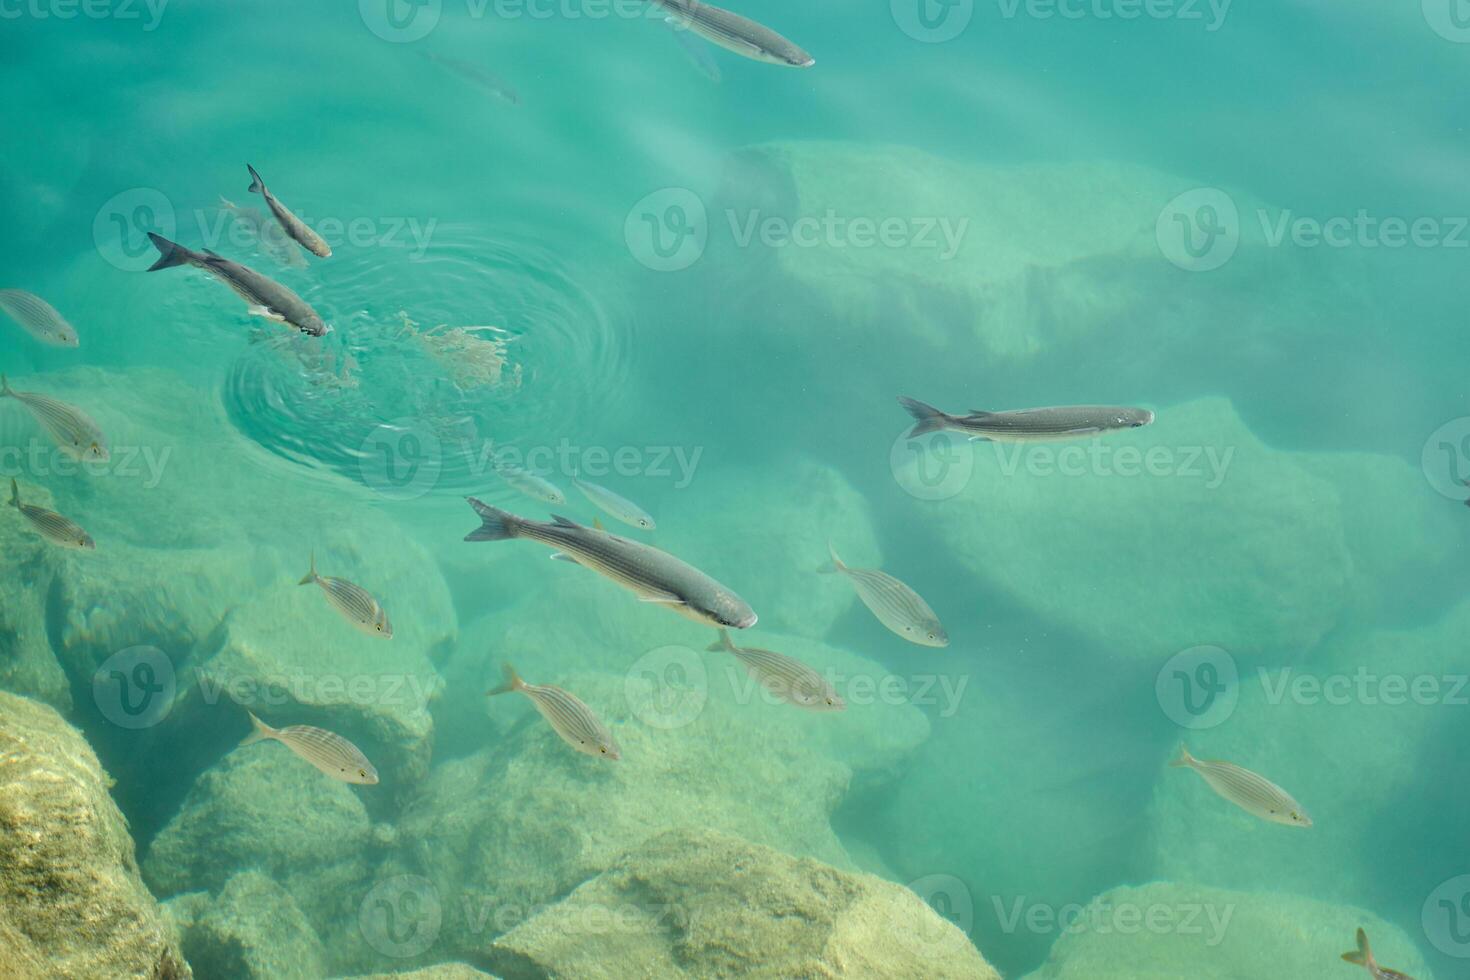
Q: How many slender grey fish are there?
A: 5